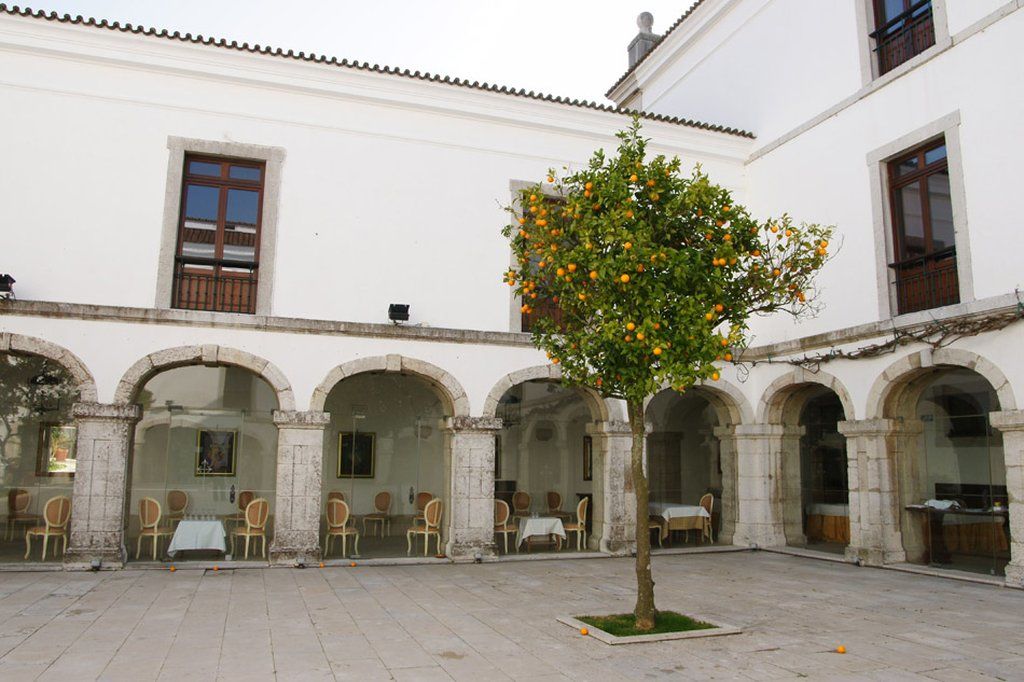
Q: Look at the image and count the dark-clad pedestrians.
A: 0